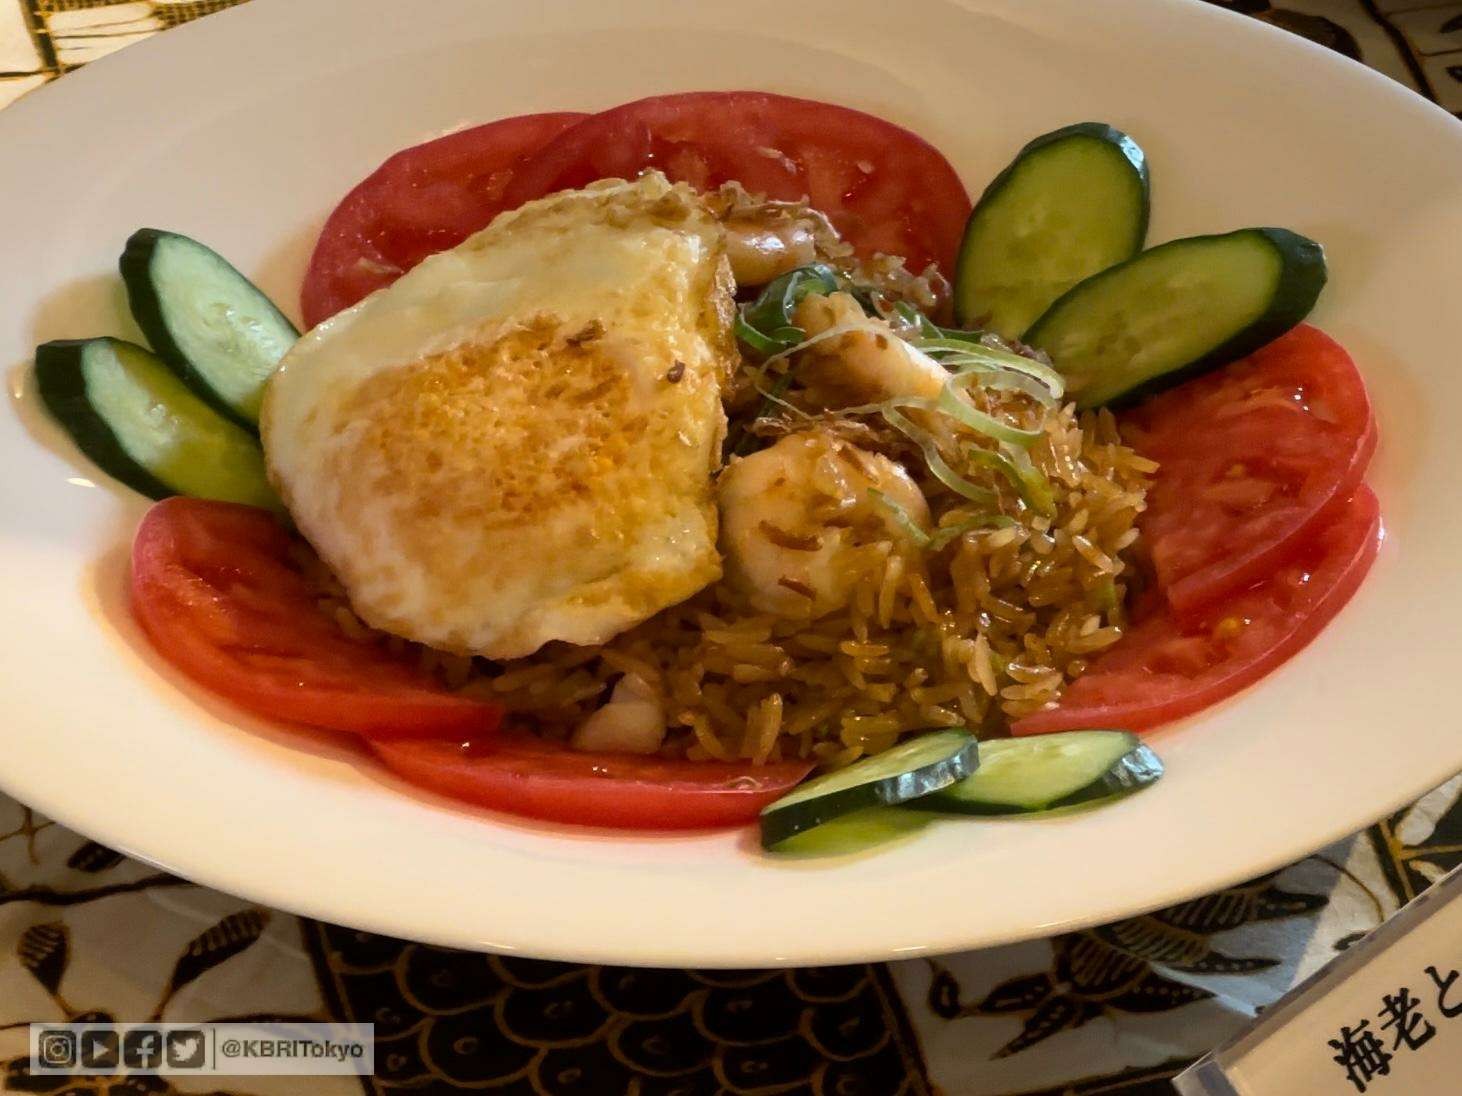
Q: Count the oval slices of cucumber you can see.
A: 6